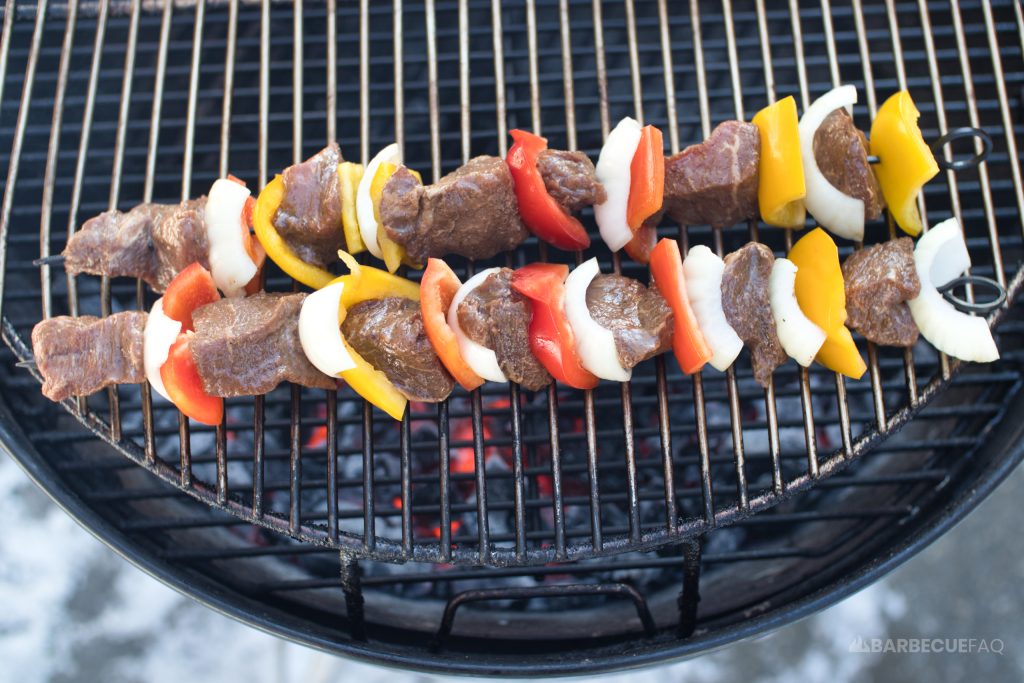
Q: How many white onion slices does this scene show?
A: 11